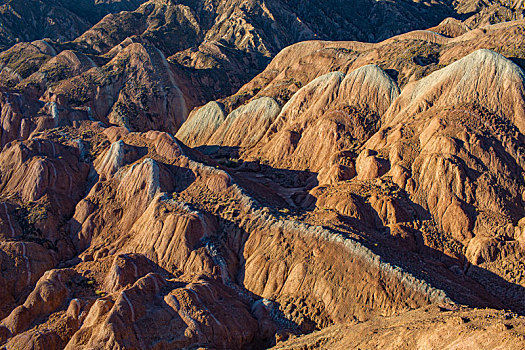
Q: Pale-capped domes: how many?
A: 5